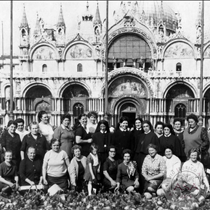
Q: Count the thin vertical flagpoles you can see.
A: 3